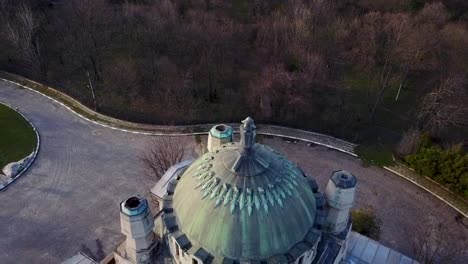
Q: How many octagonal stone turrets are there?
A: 3